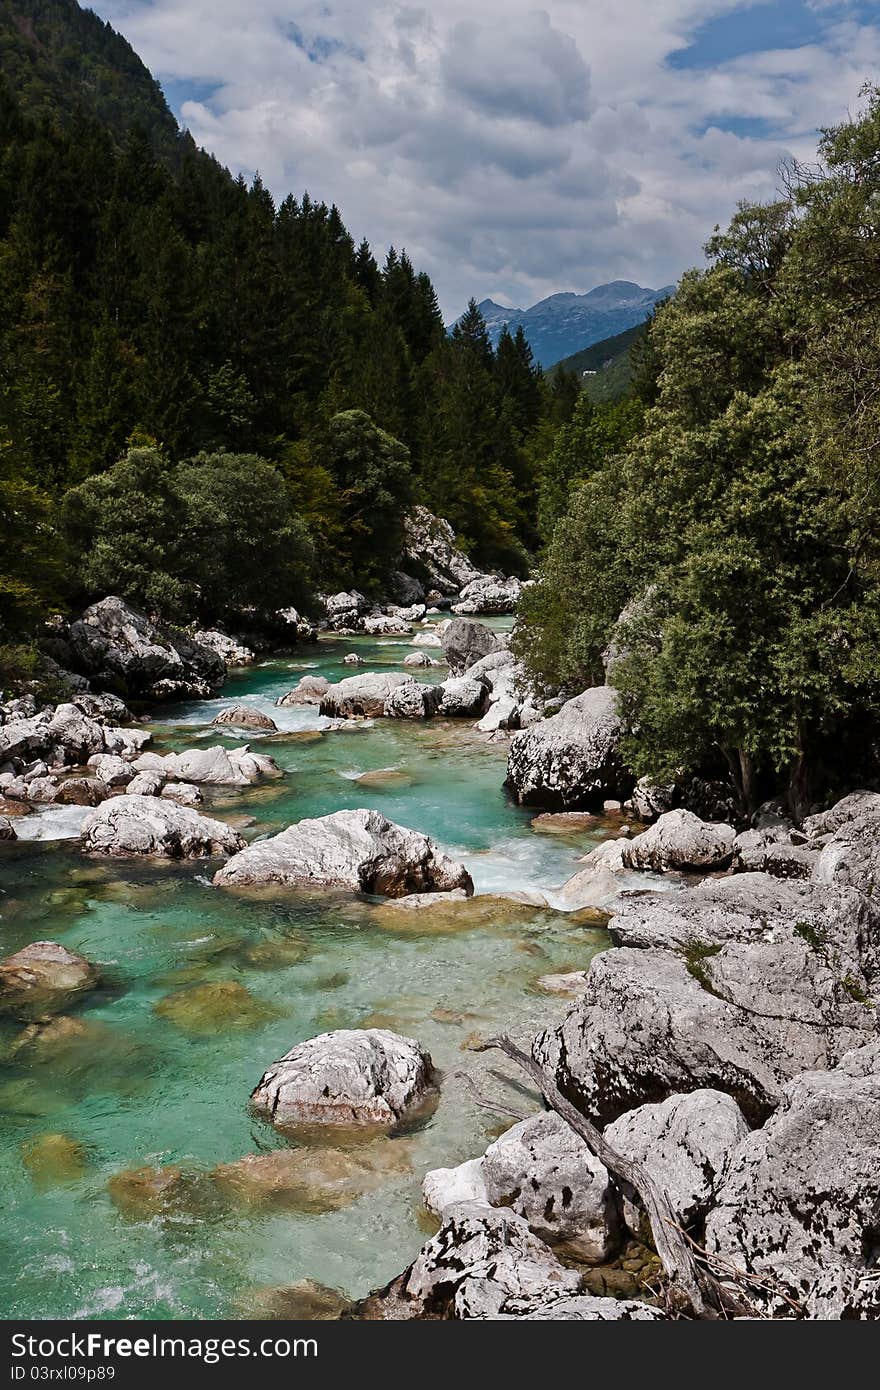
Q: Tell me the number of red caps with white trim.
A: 0